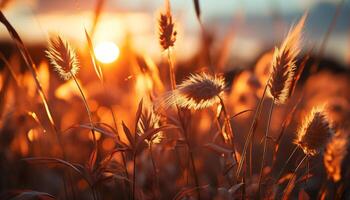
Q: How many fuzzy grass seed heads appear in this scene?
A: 7